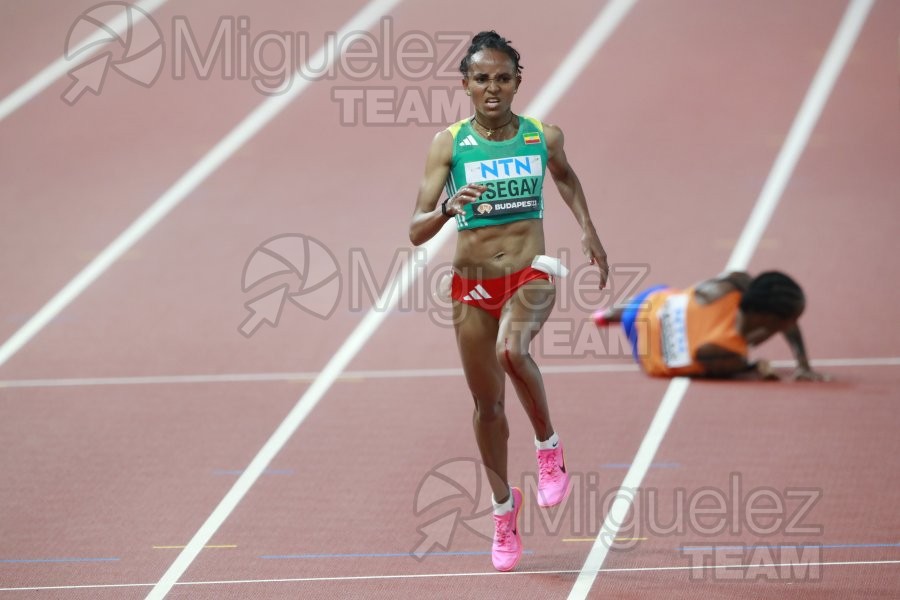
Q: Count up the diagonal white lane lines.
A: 4